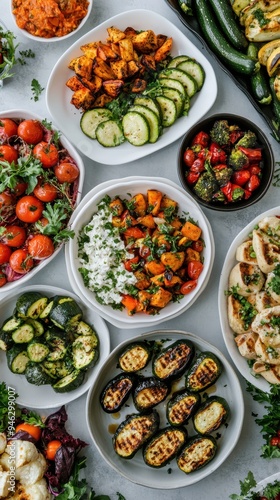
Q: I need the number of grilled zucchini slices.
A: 10